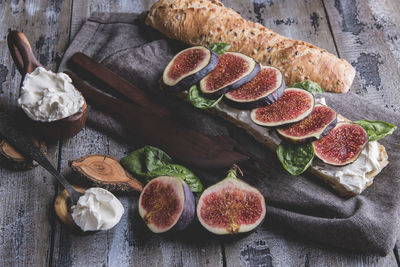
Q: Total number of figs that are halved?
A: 2